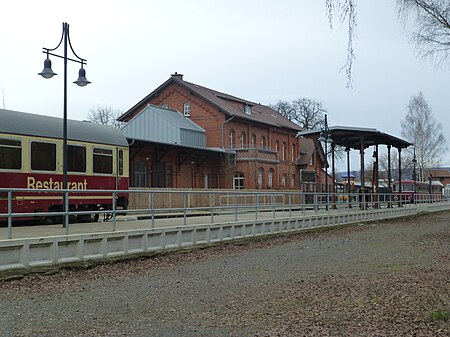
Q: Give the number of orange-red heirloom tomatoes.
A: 0